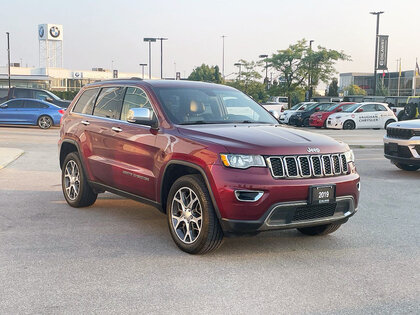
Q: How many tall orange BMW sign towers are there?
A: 0